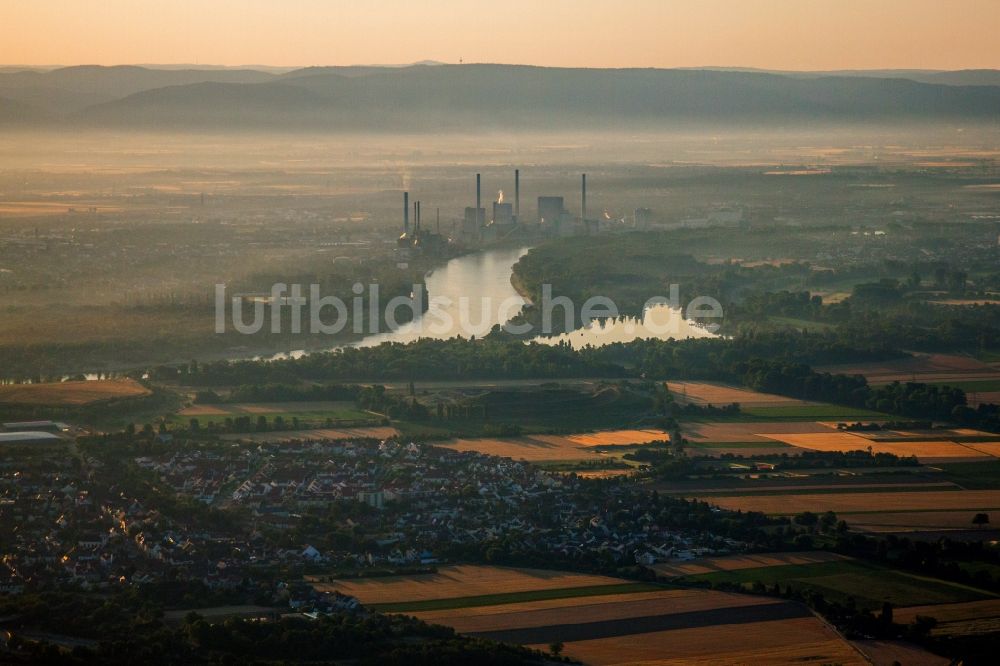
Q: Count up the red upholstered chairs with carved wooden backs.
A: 0